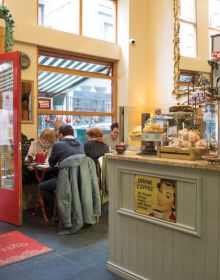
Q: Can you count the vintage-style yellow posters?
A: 1